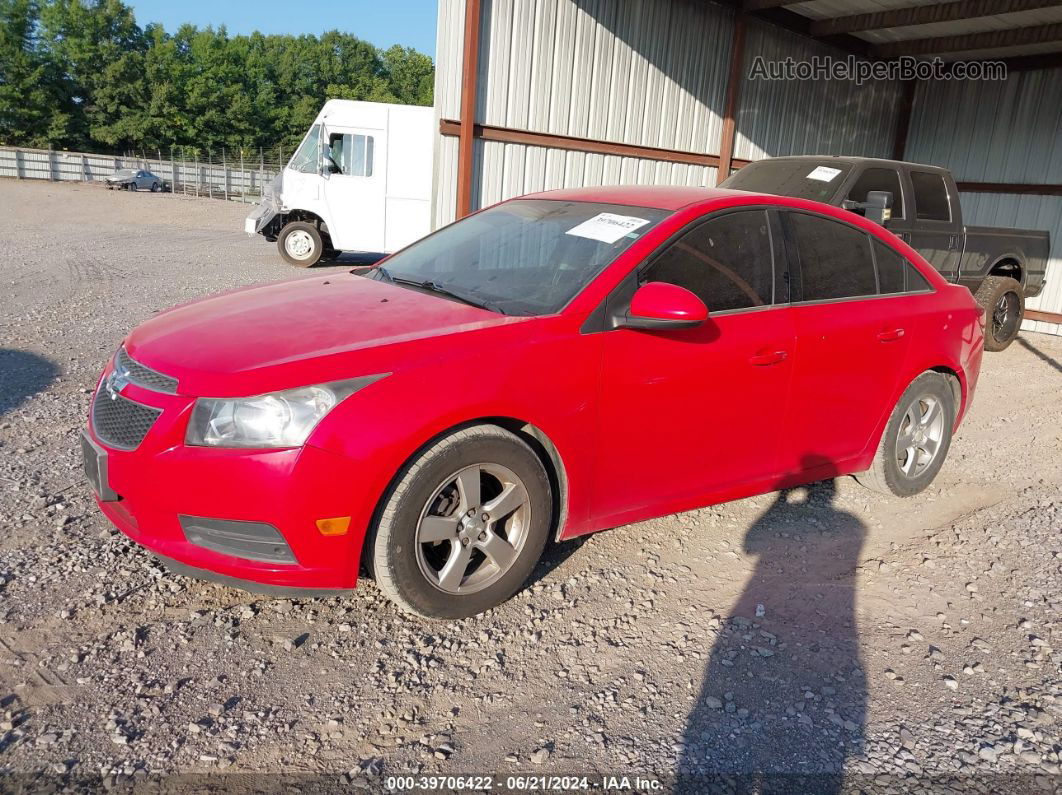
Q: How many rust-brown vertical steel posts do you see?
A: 3